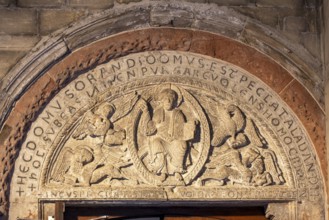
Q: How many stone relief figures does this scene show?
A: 5